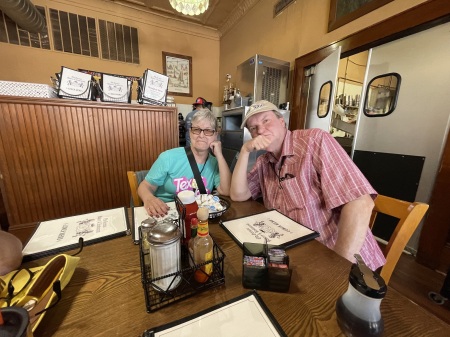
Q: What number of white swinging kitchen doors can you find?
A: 2